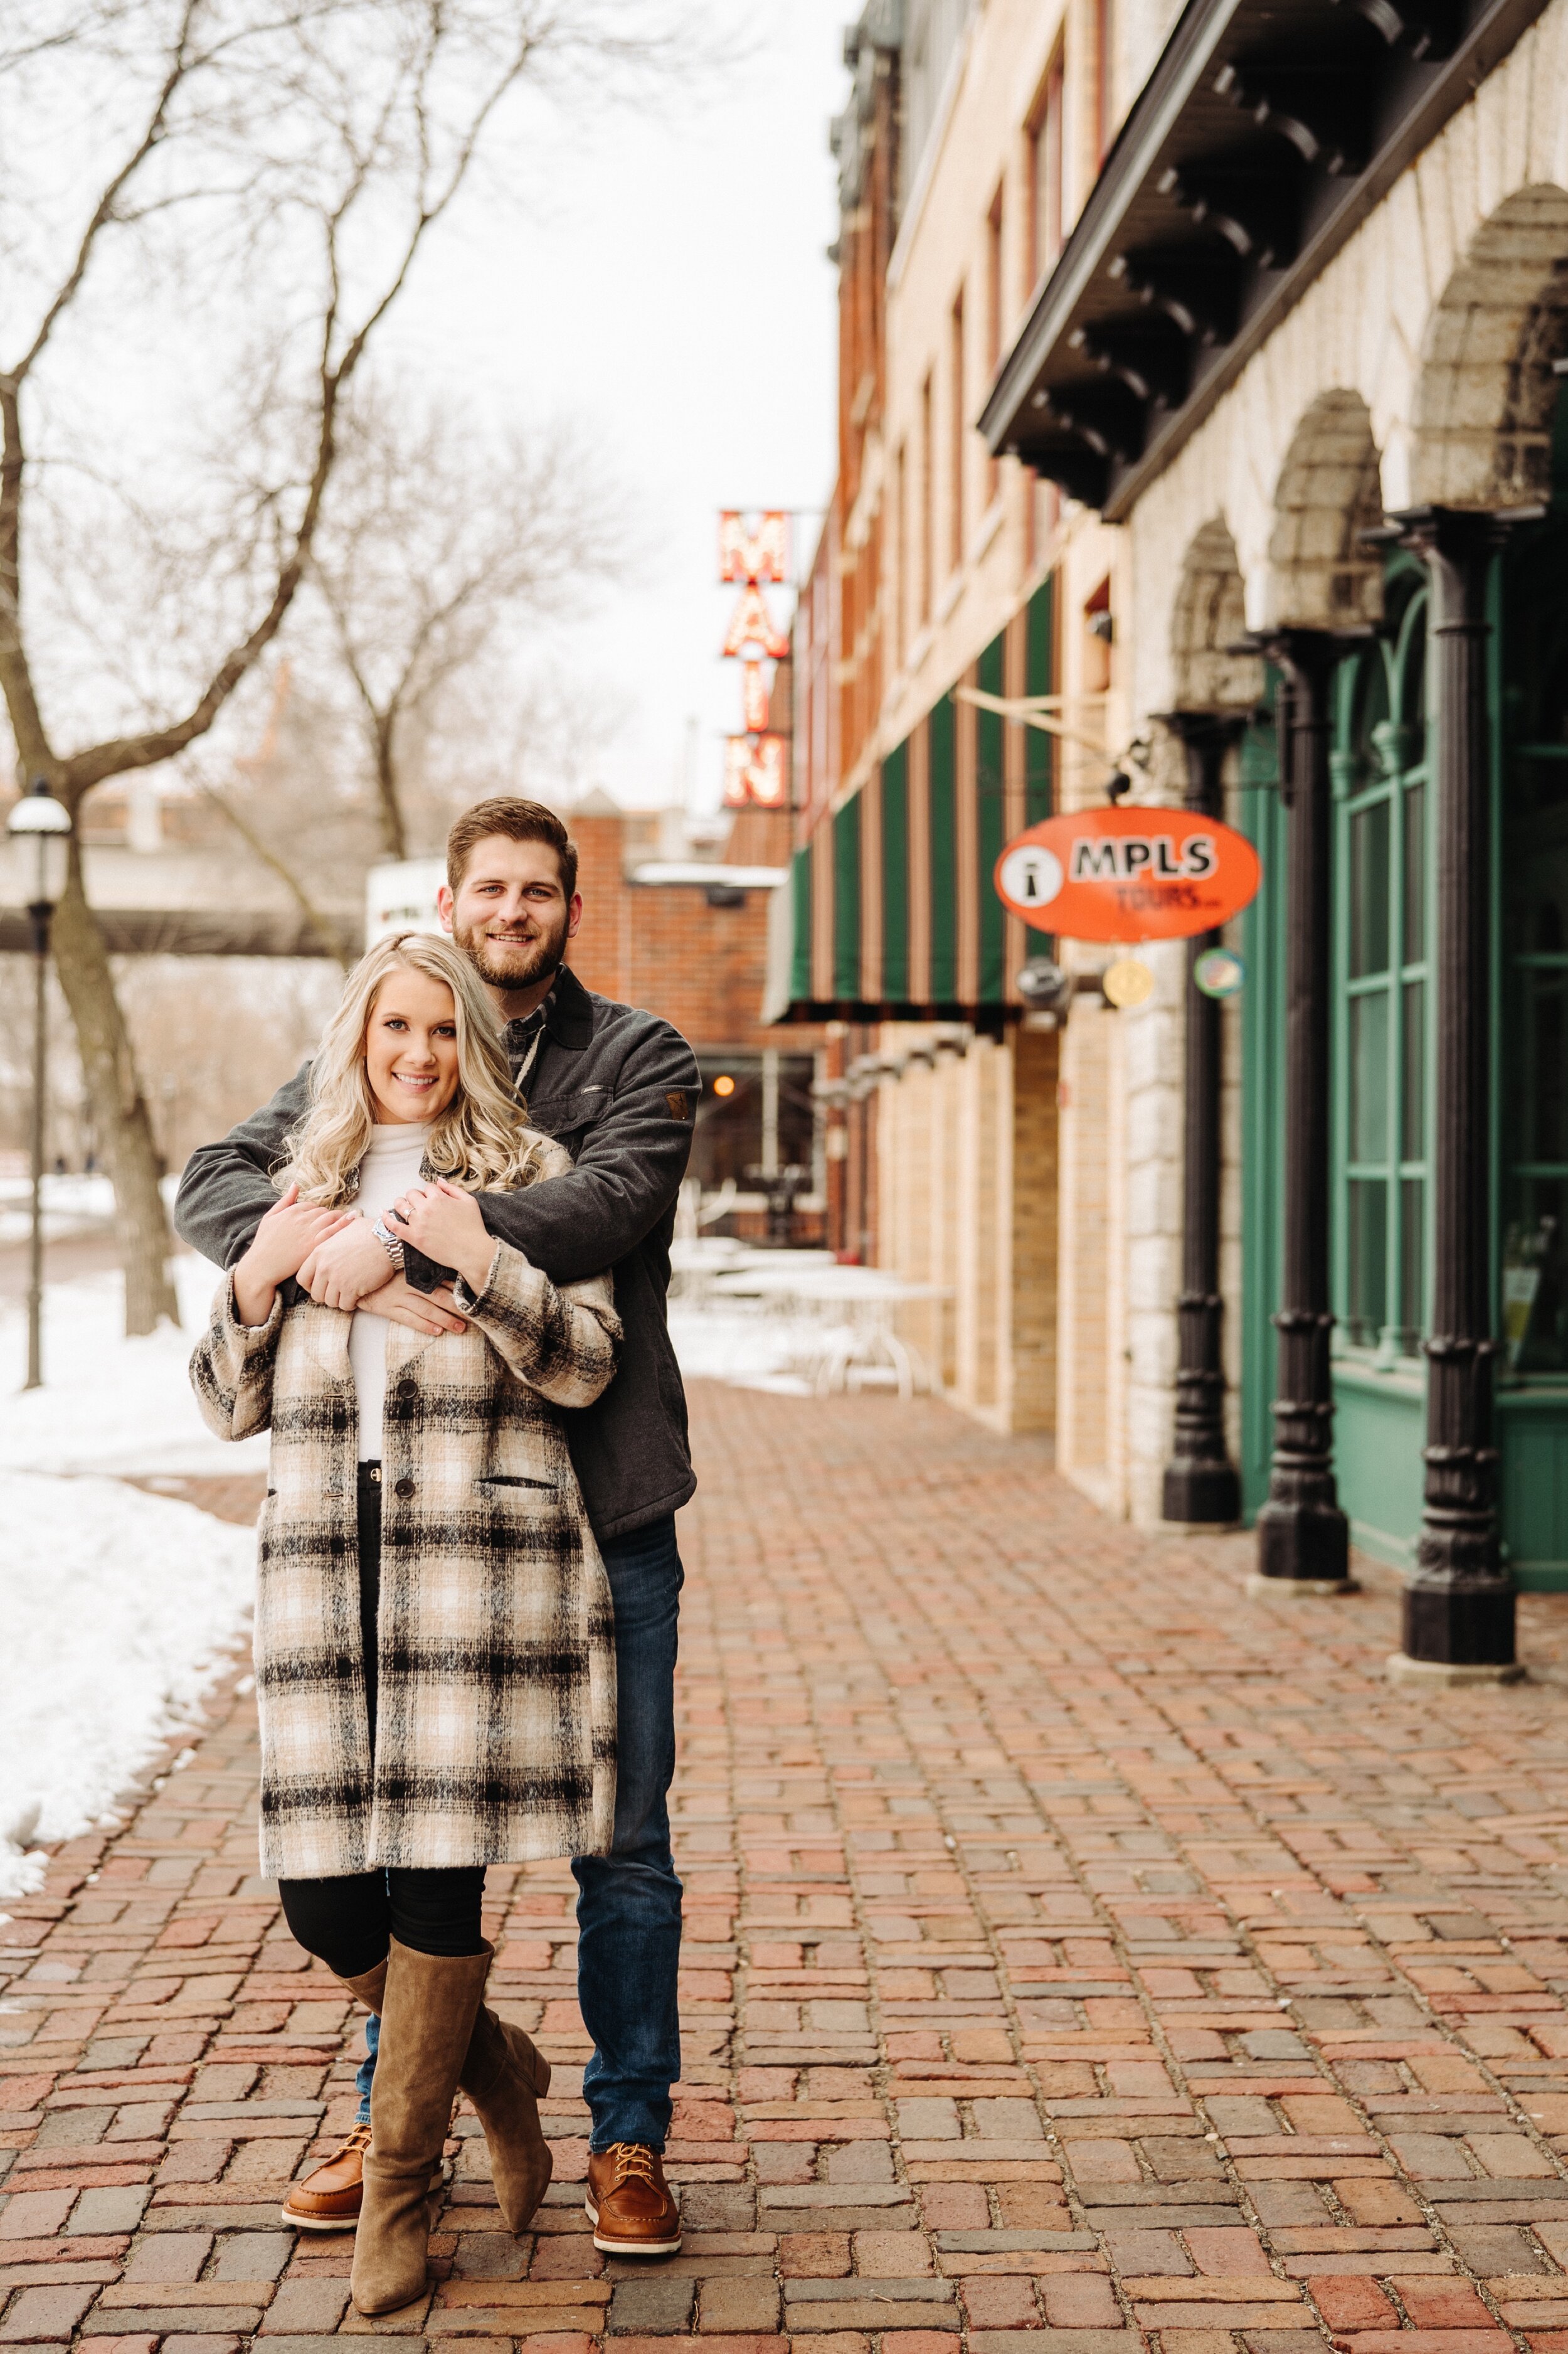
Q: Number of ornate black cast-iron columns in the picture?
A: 3